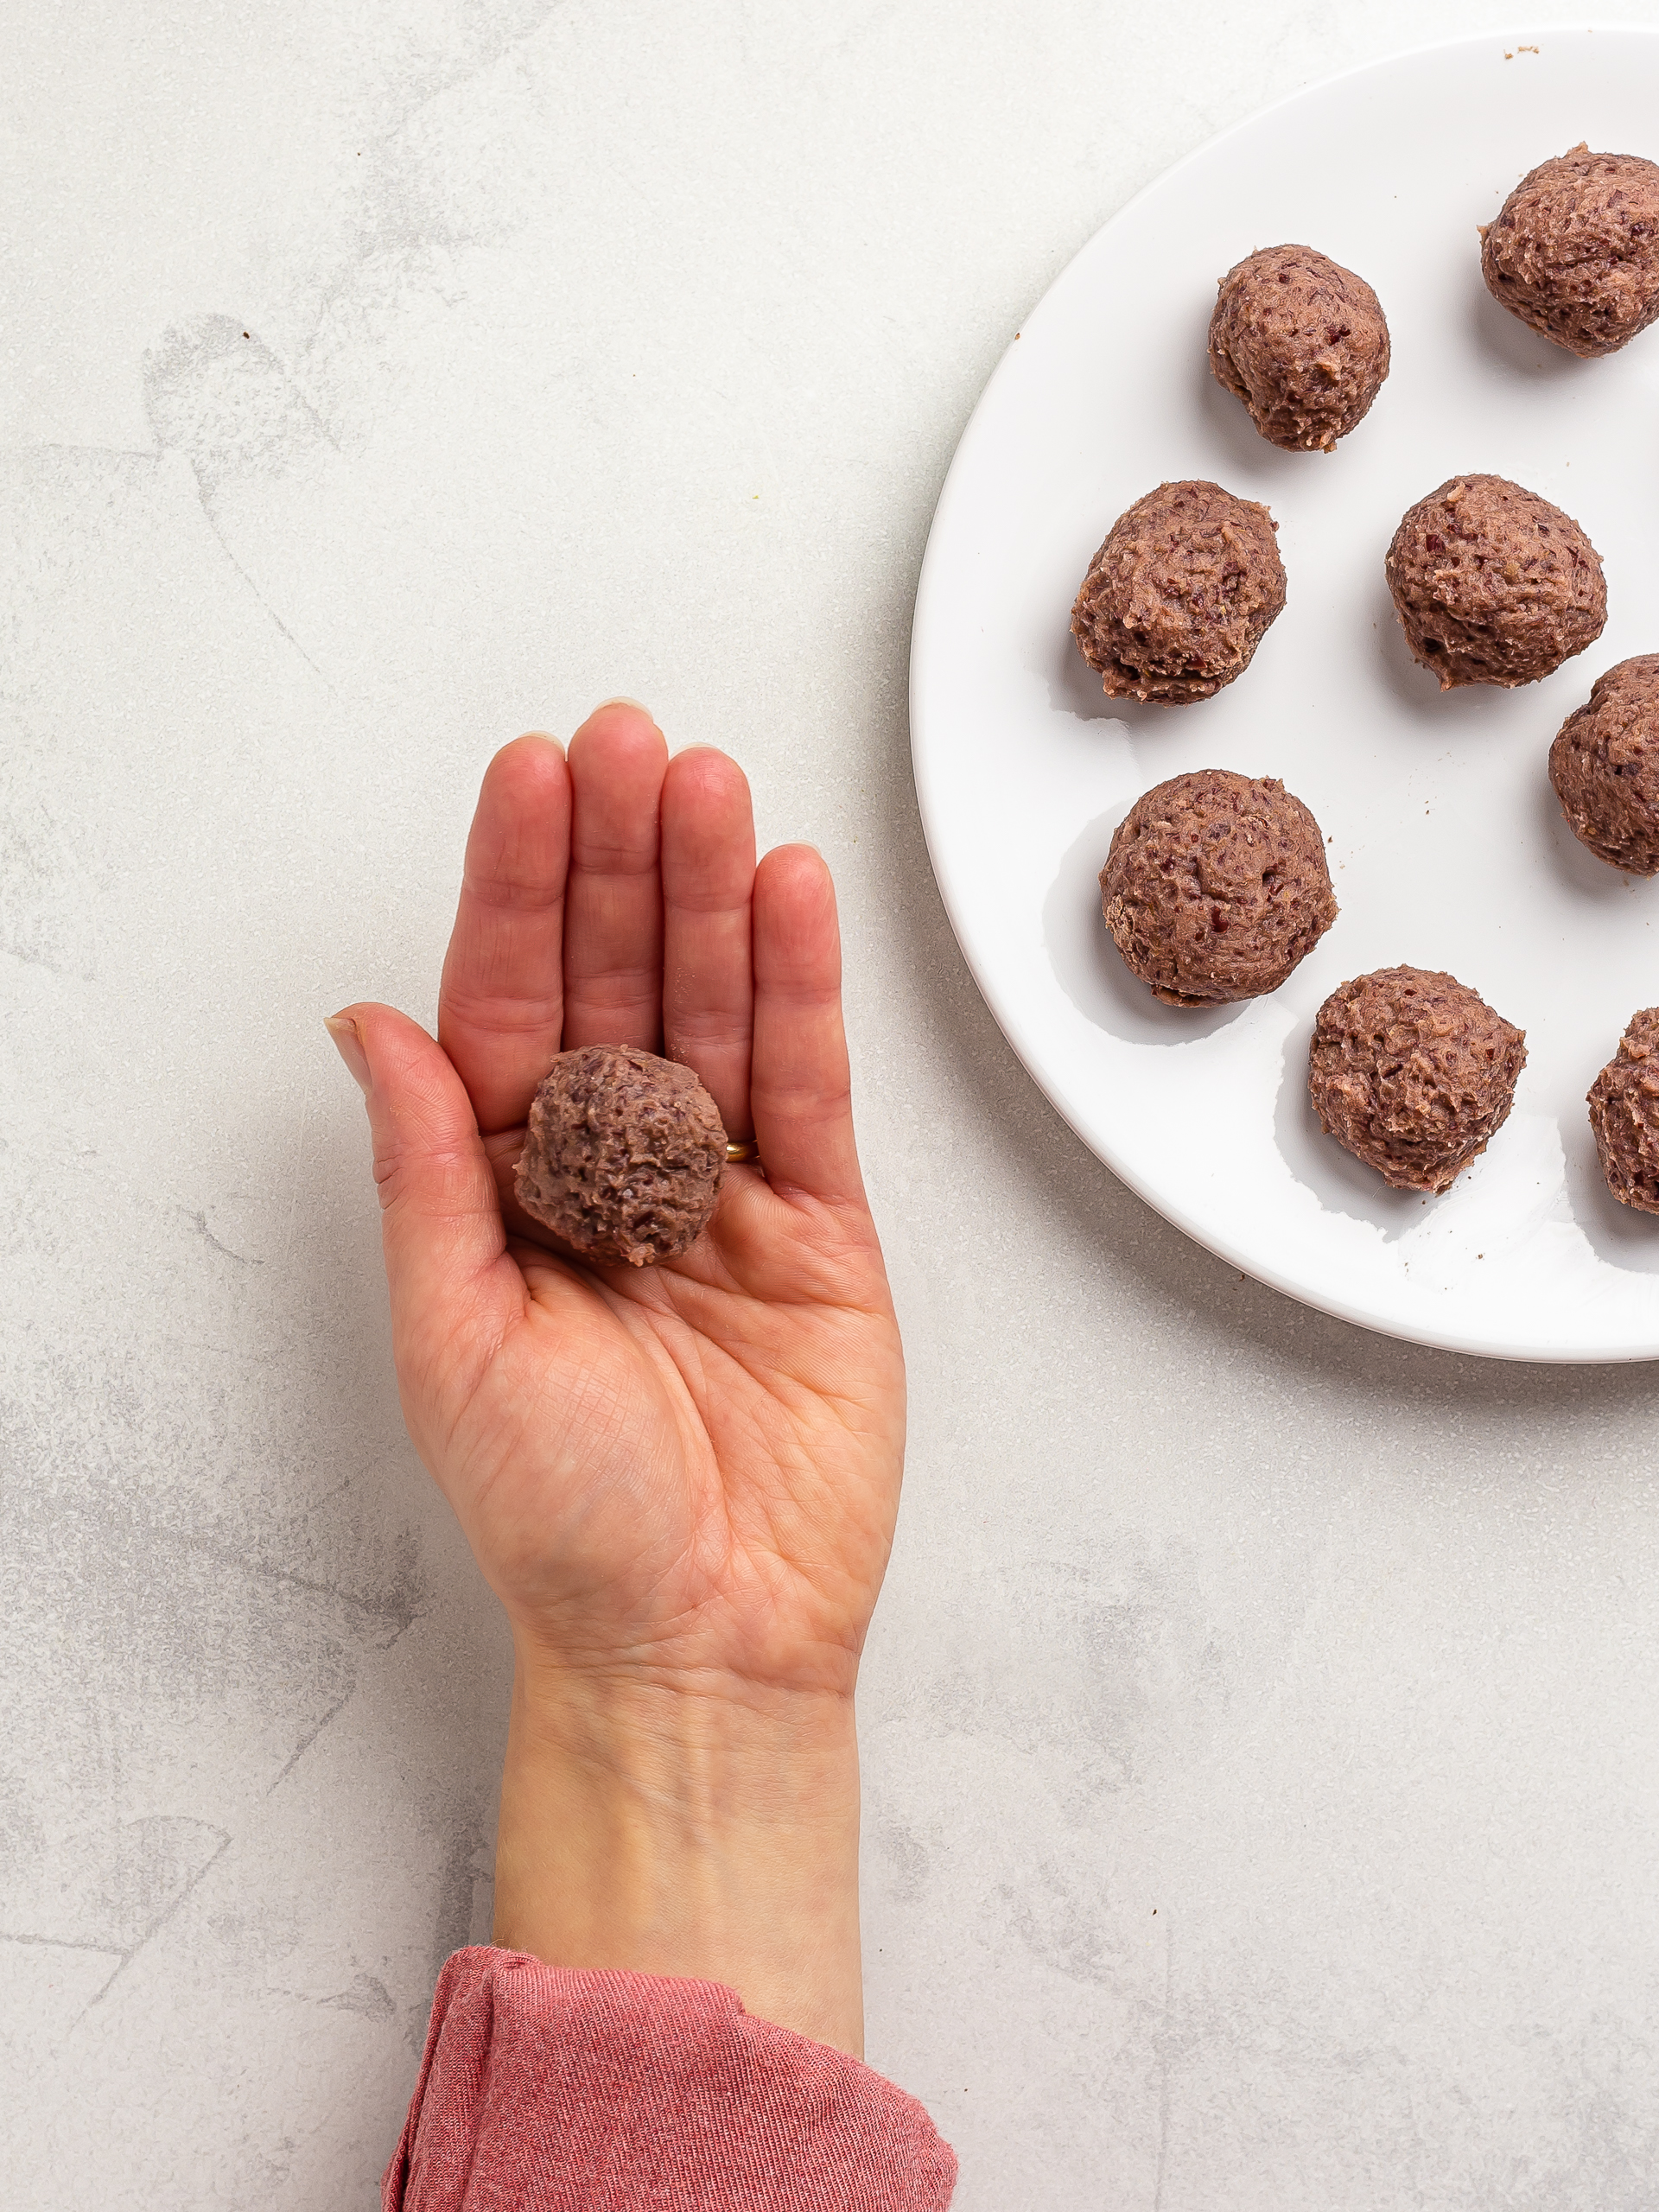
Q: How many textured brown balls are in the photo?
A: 9